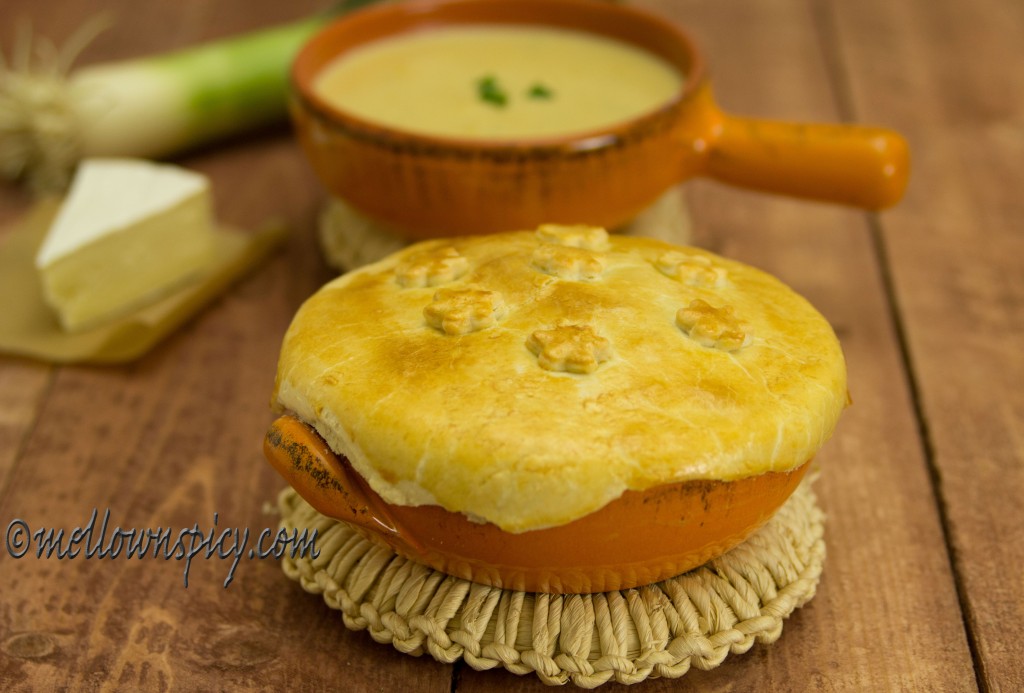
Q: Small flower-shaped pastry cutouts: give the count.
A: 7